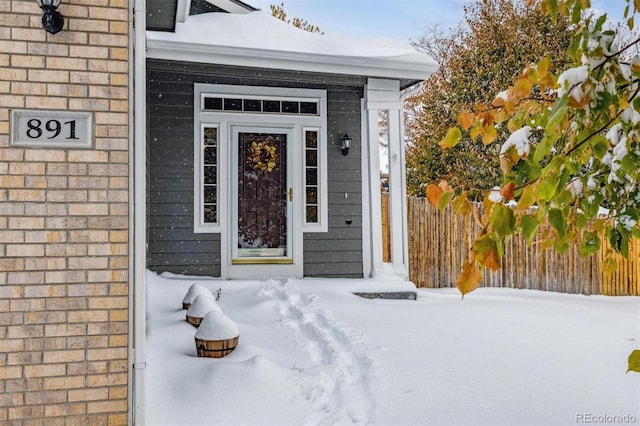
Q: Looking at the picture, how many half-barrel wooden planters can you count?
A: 3